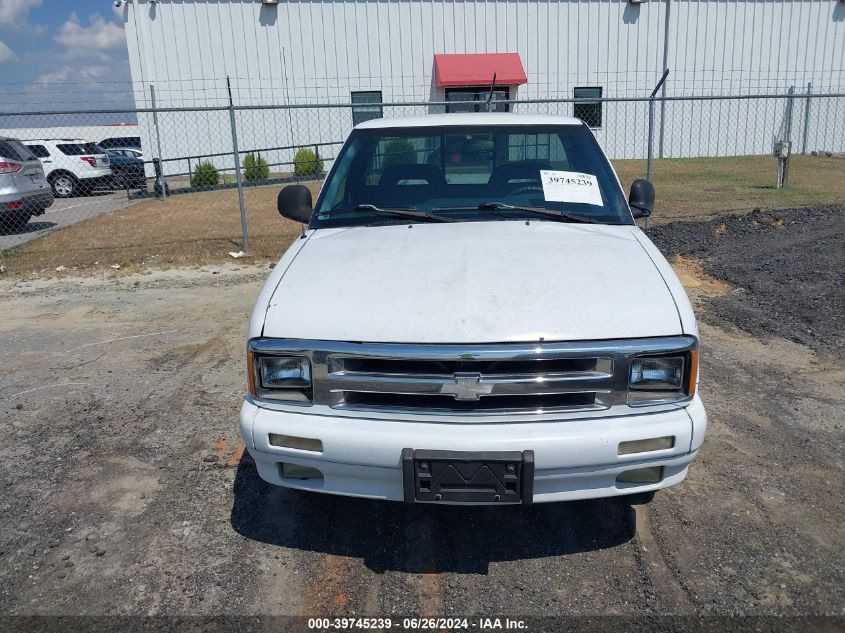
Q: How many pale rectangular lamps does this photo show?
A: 4